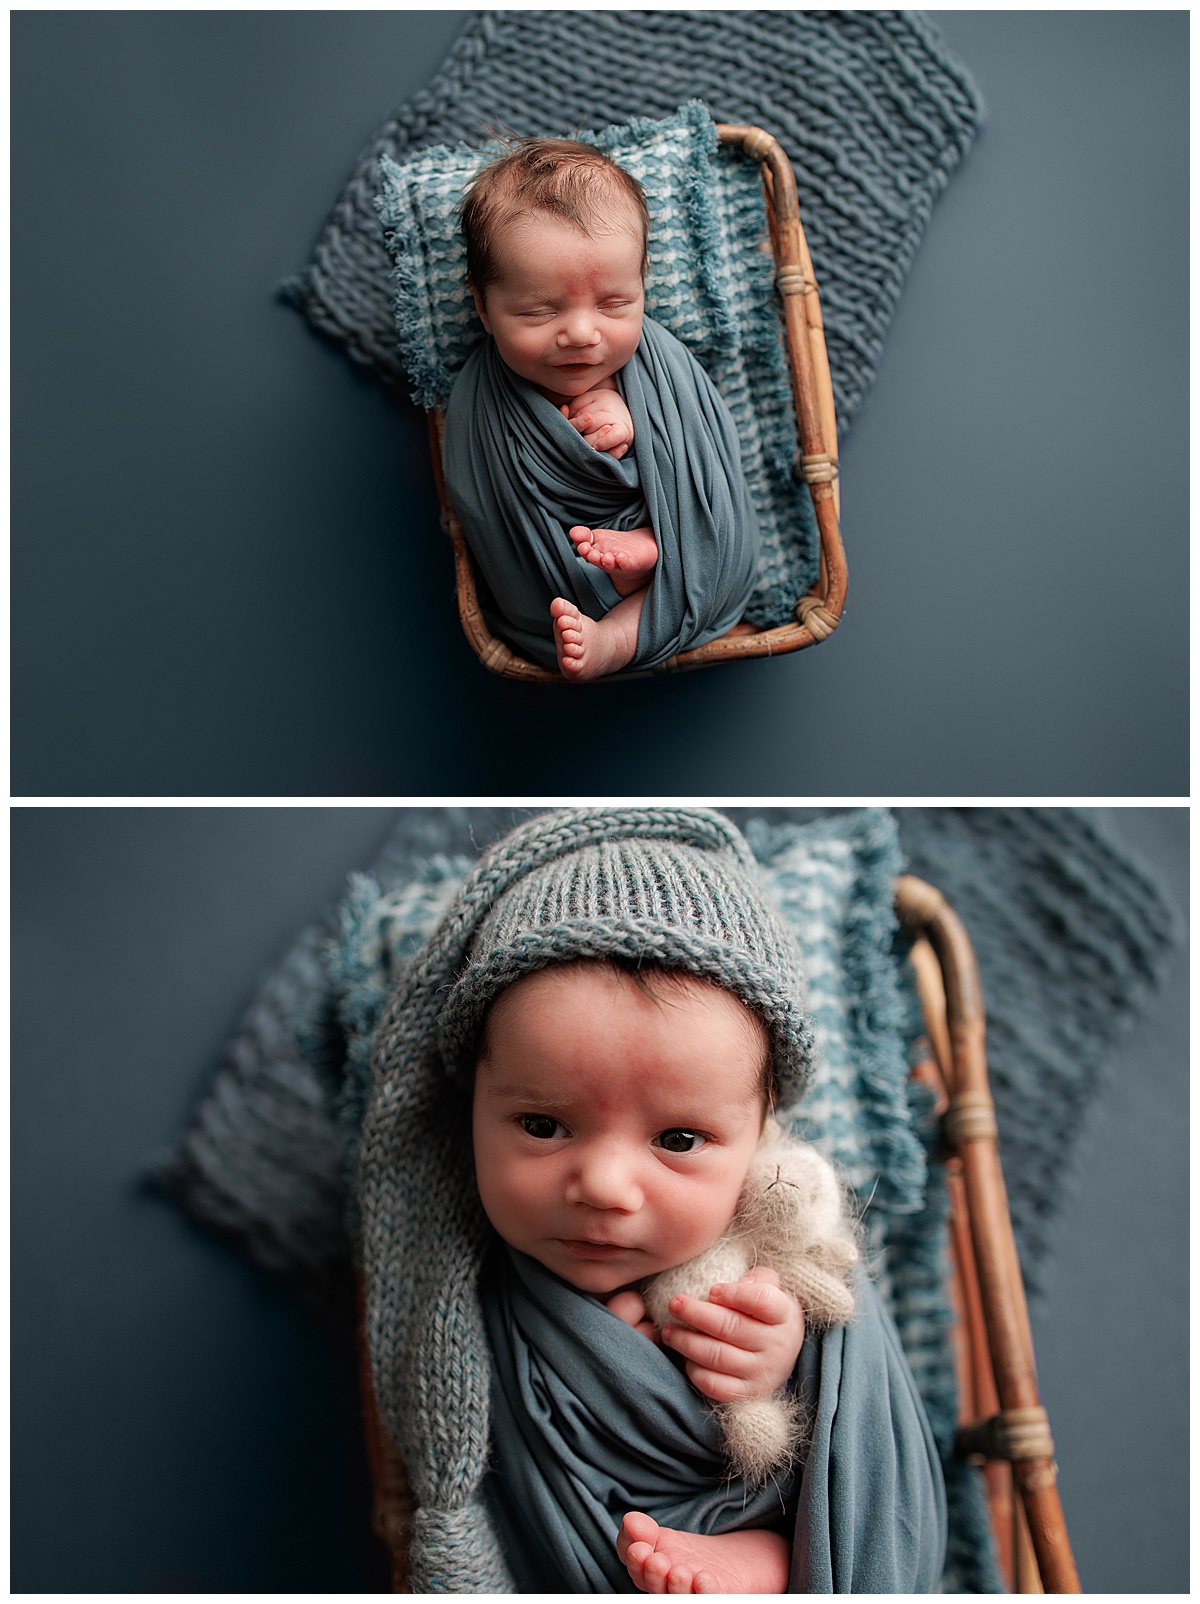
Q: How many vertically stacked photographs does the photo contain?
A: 2